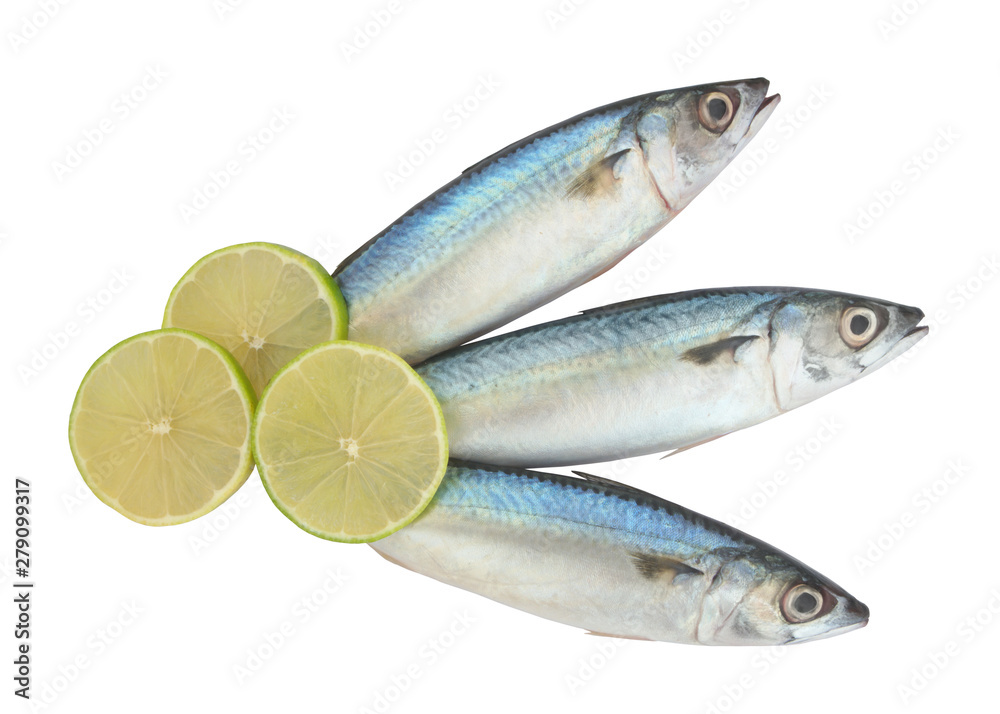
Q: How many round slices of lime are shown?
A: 3